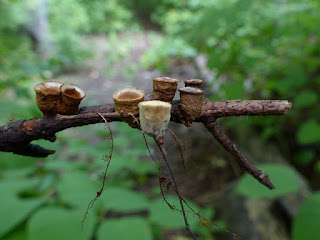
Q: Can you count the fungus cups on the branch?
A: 7